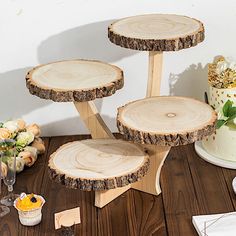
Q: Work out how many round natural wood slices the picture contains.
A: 4